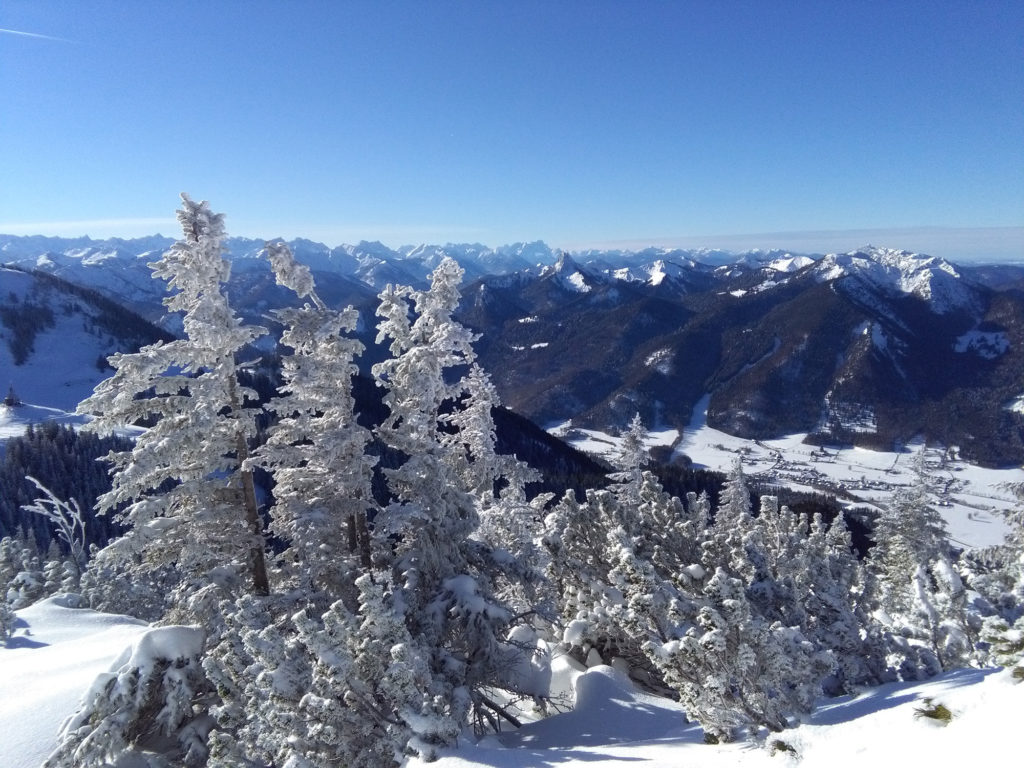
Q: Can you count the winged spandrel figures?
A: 0